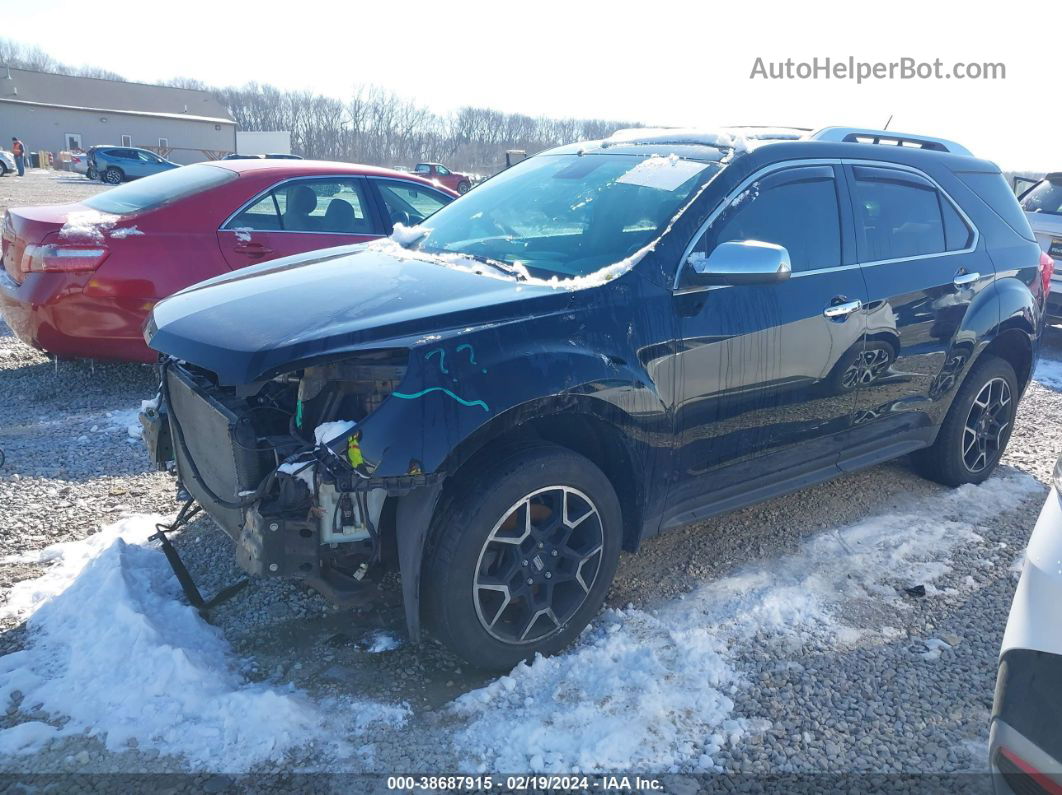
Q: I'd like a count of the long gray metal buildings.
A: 1